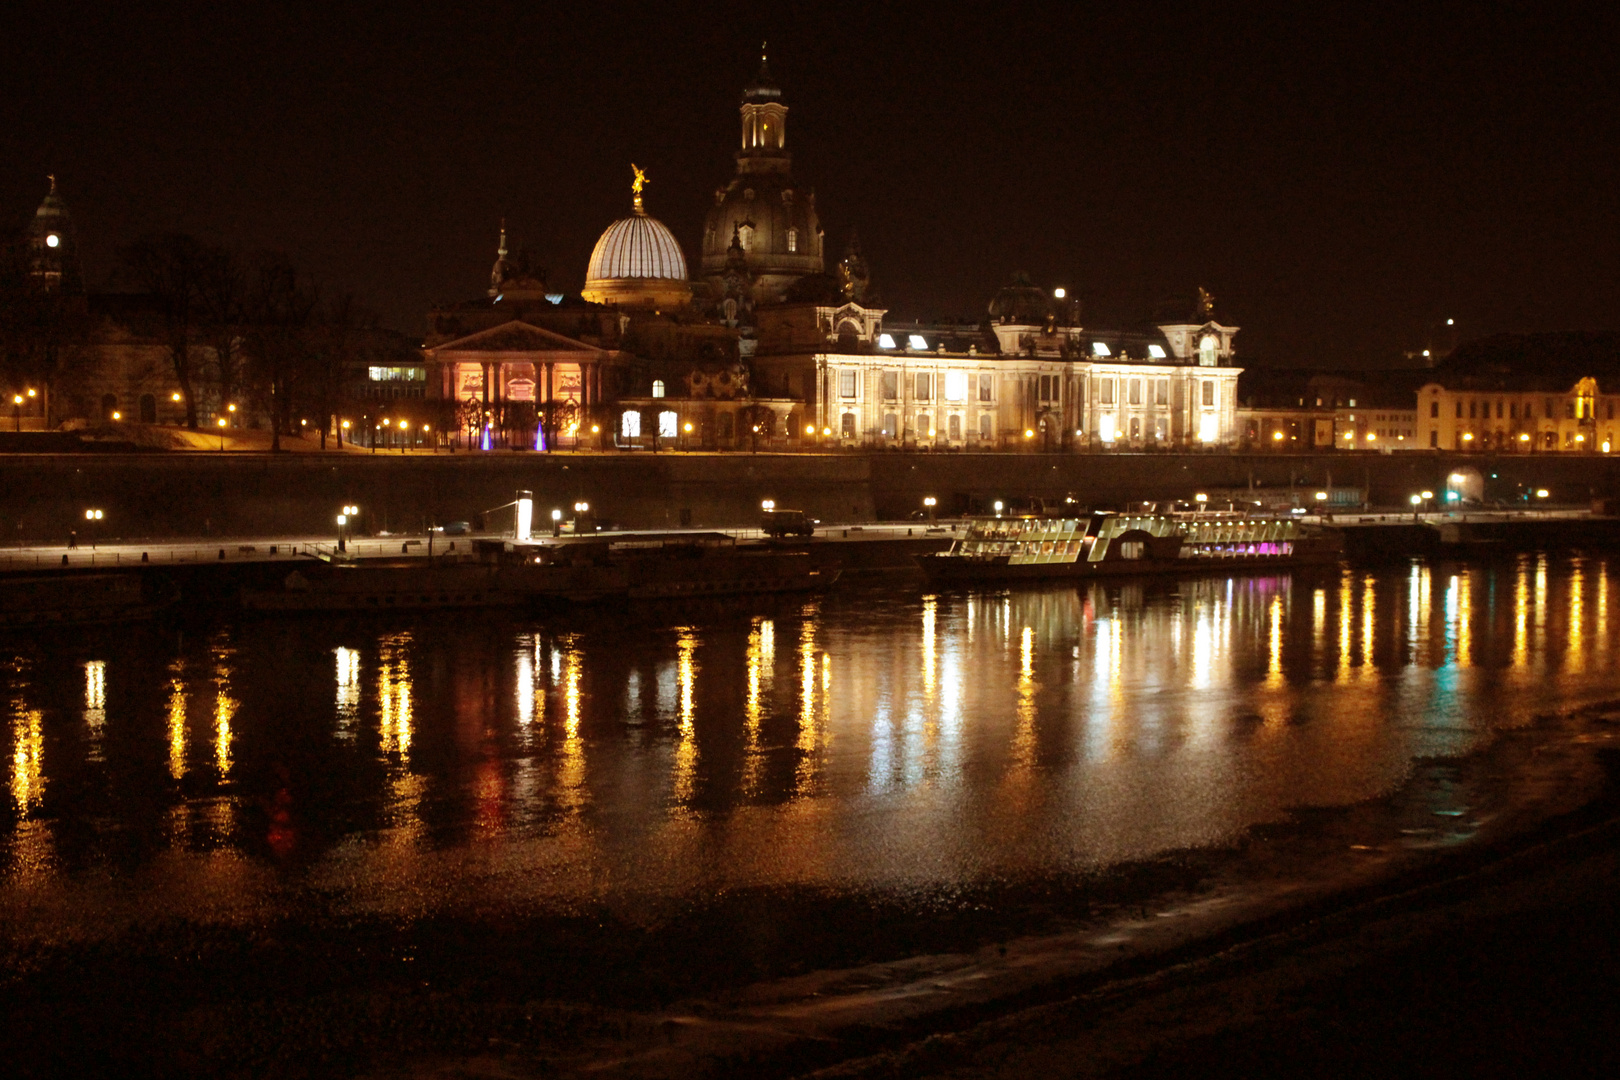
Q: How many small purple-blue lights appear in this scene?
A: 2